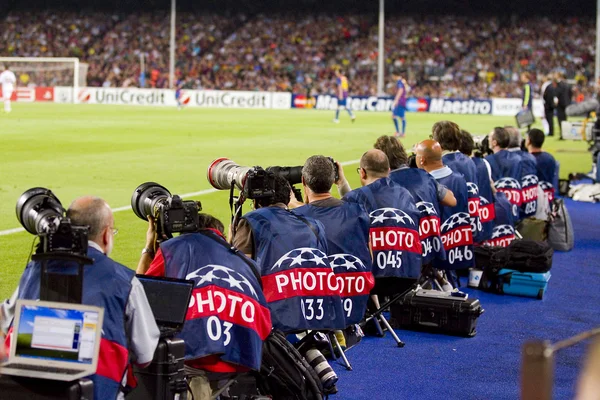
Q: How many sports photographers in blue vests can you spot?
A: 12